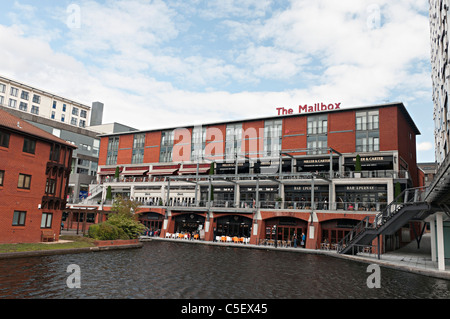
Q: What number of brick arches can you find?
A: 5